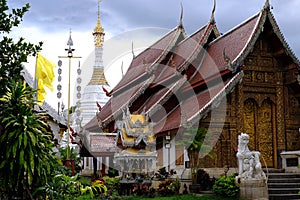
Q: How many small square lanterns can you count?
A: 2